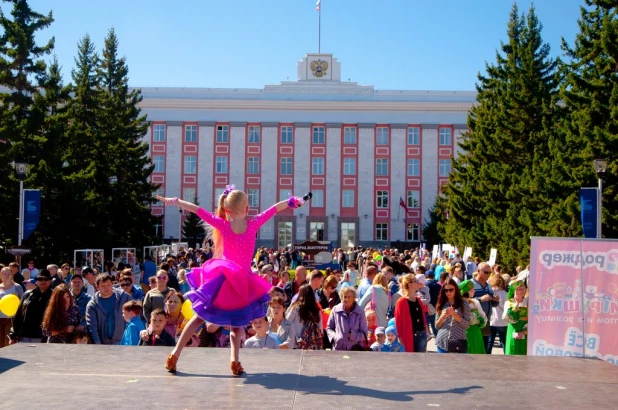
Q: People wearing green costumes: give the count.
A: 2